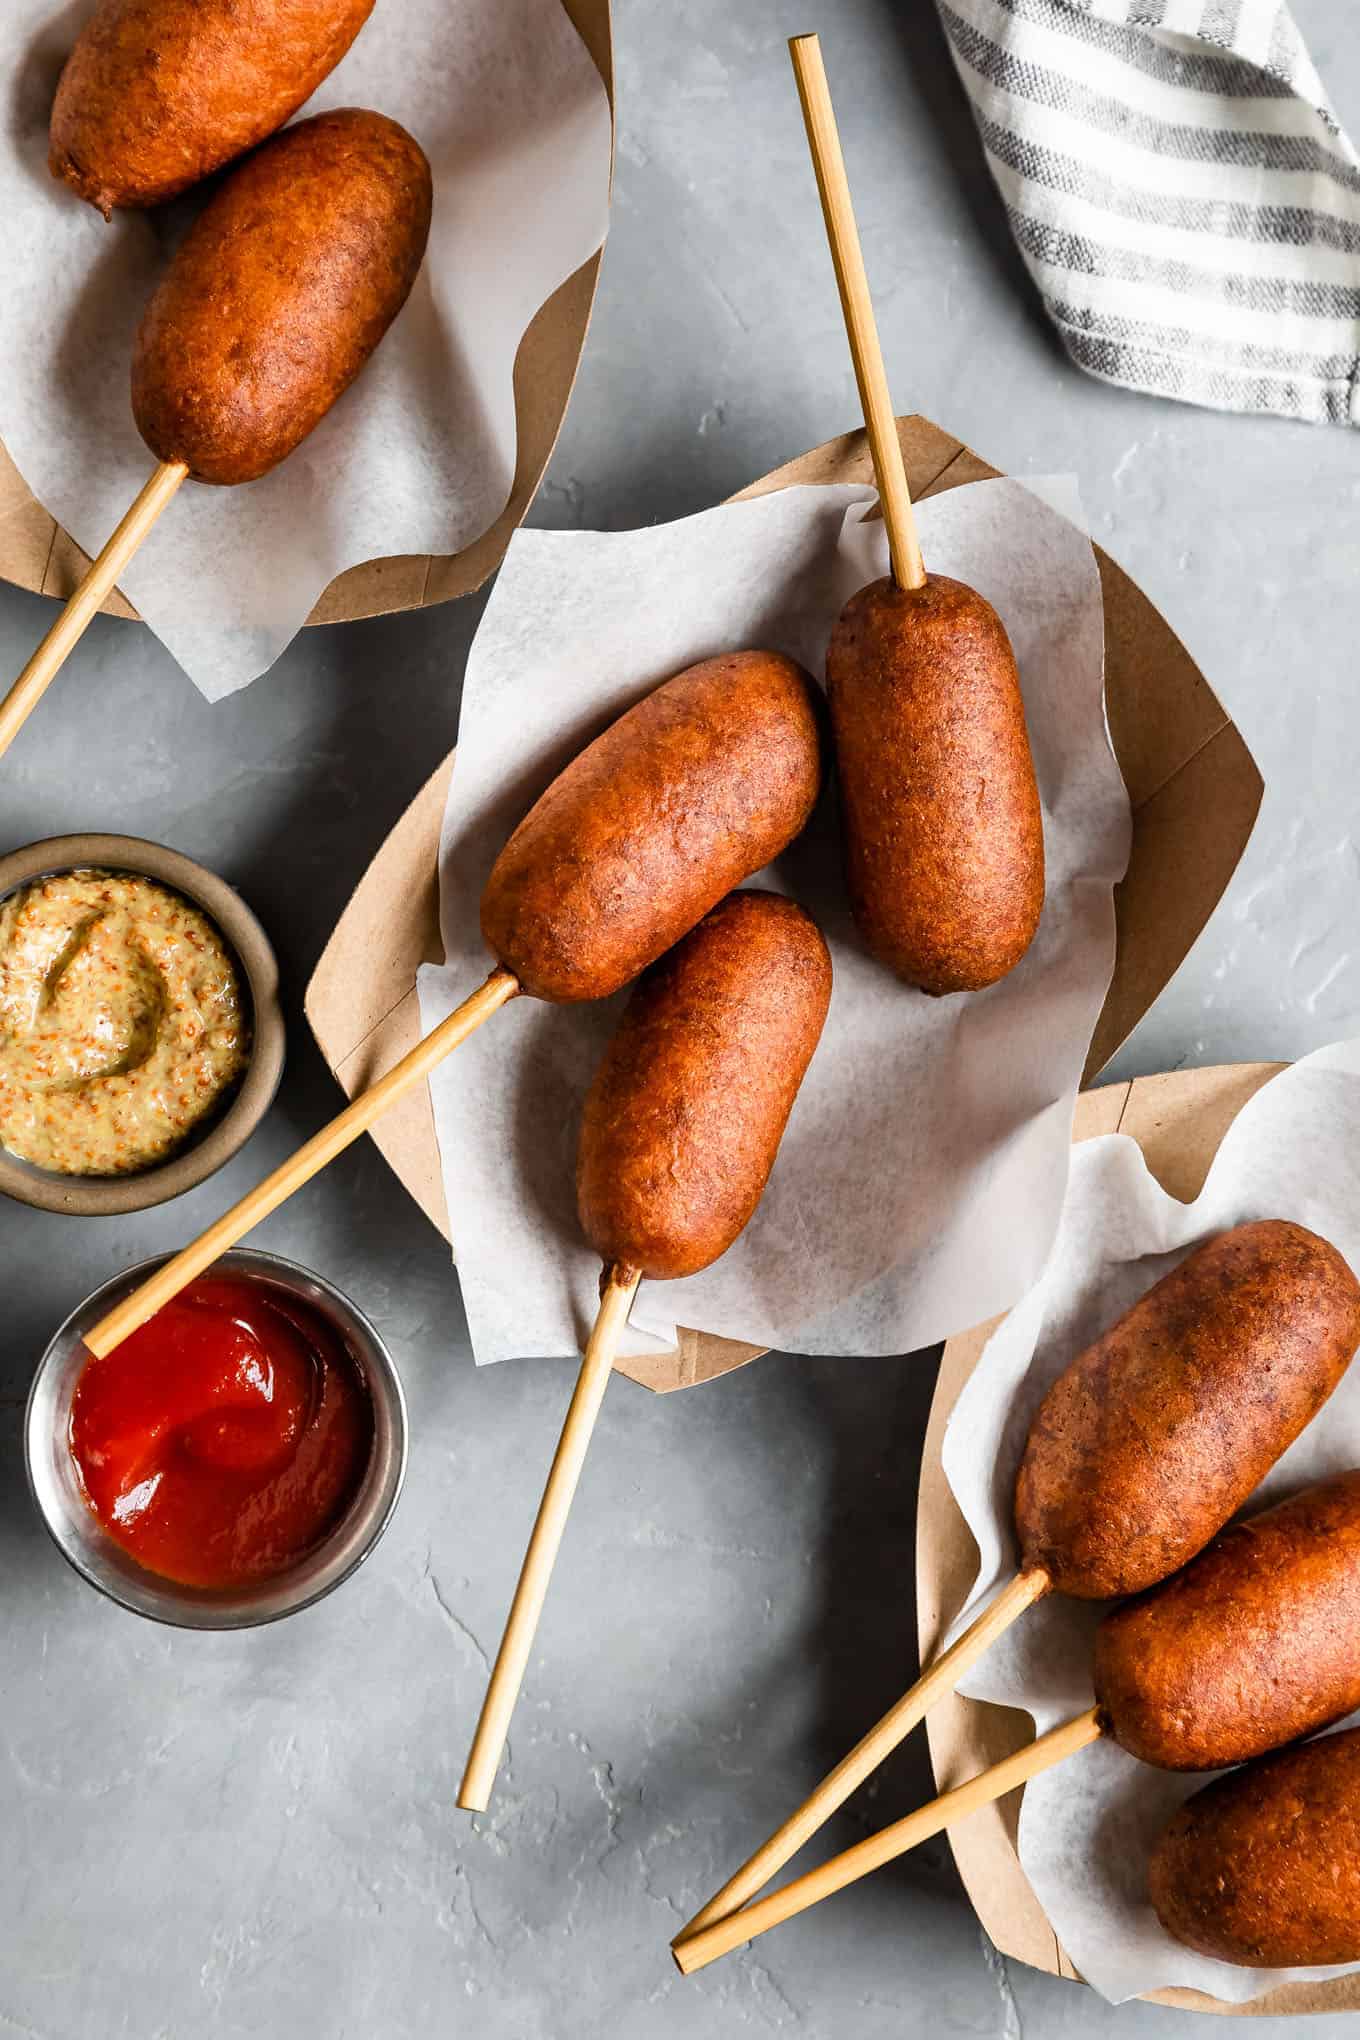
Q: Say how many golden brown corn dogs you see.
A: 8